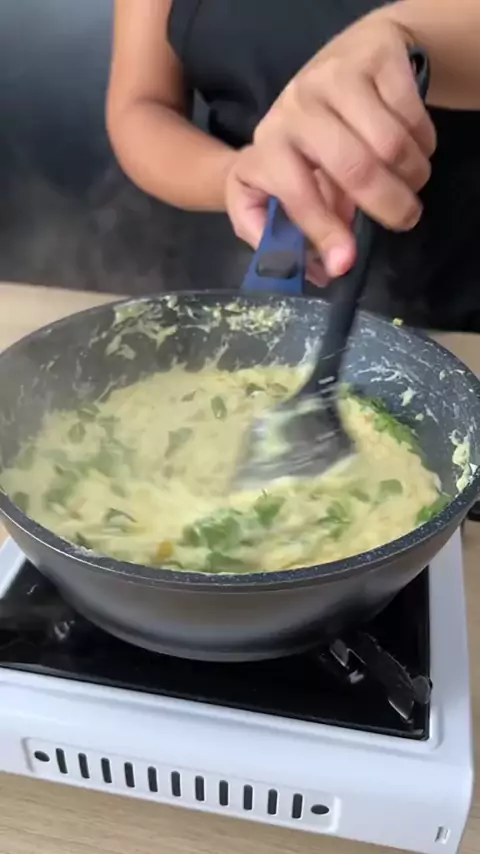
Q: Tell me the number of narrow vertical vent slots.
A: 11